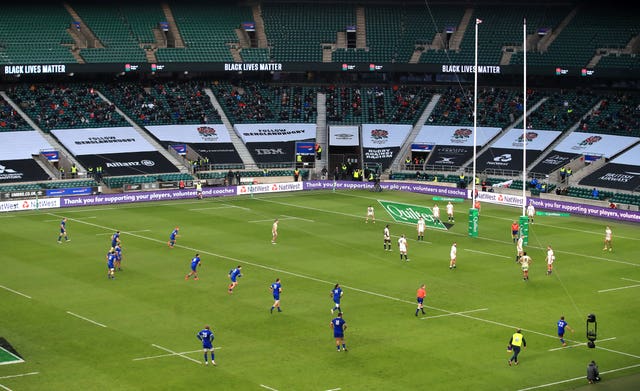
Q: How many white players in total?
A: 13